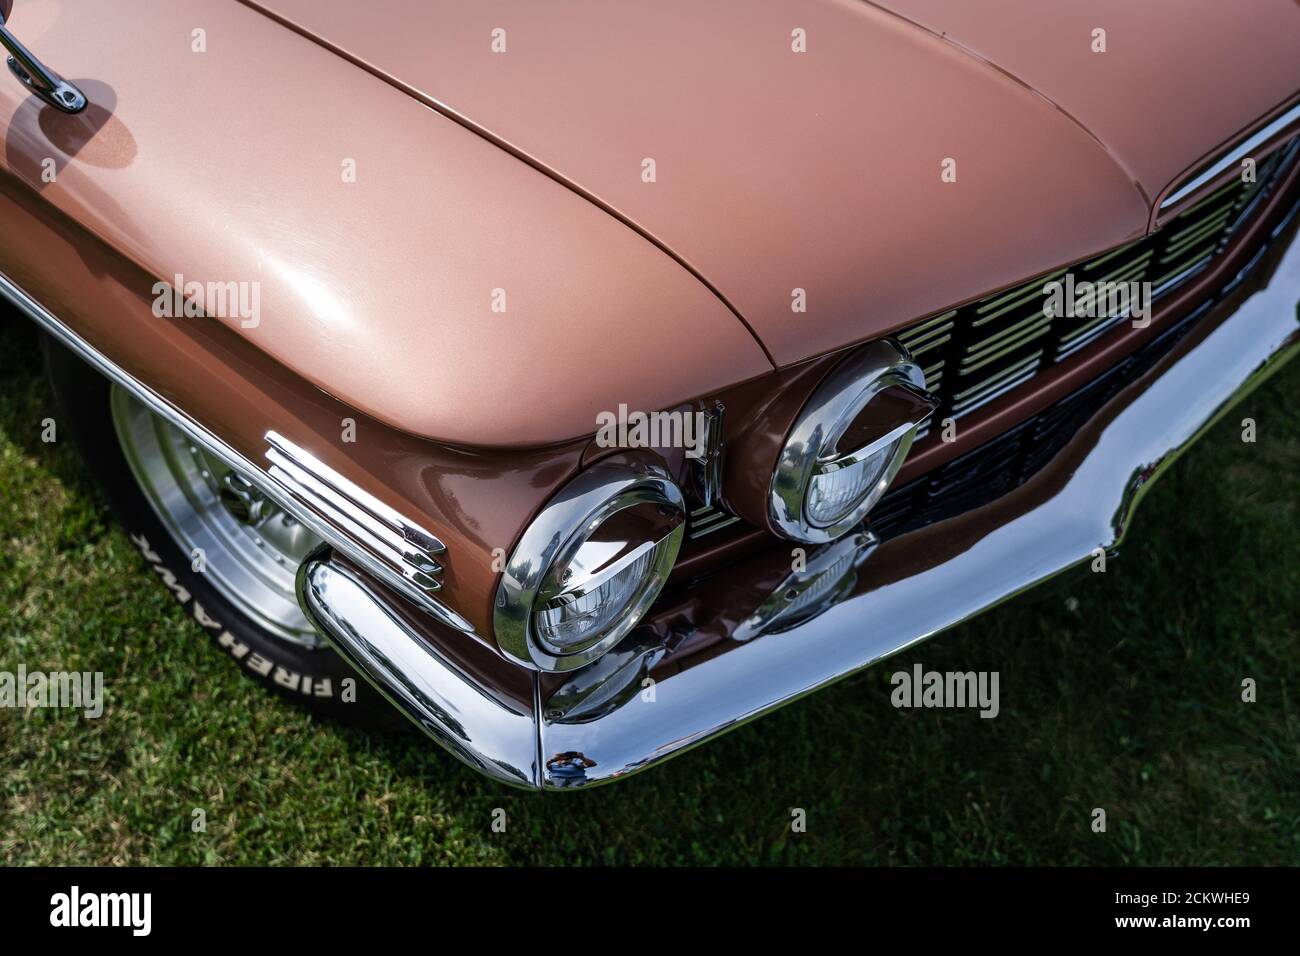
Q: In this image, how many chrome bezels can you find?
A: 2